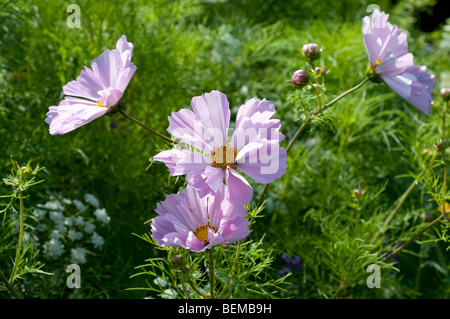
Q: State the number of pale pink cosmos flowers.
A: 4